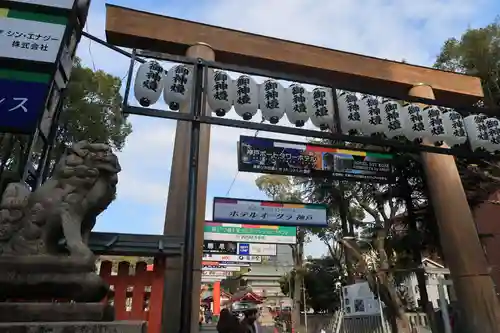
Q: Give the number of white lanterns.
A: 15